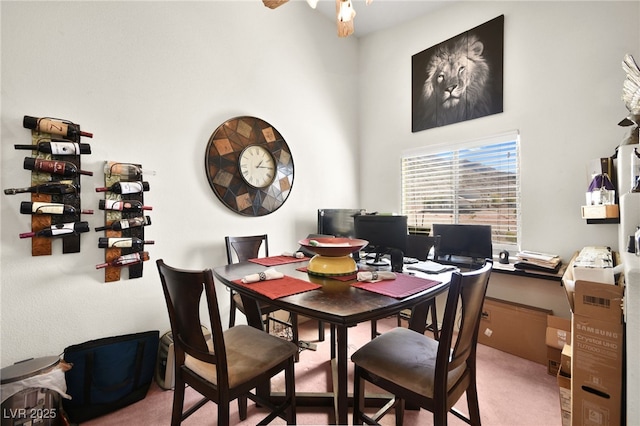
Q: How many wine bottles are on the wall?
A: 12